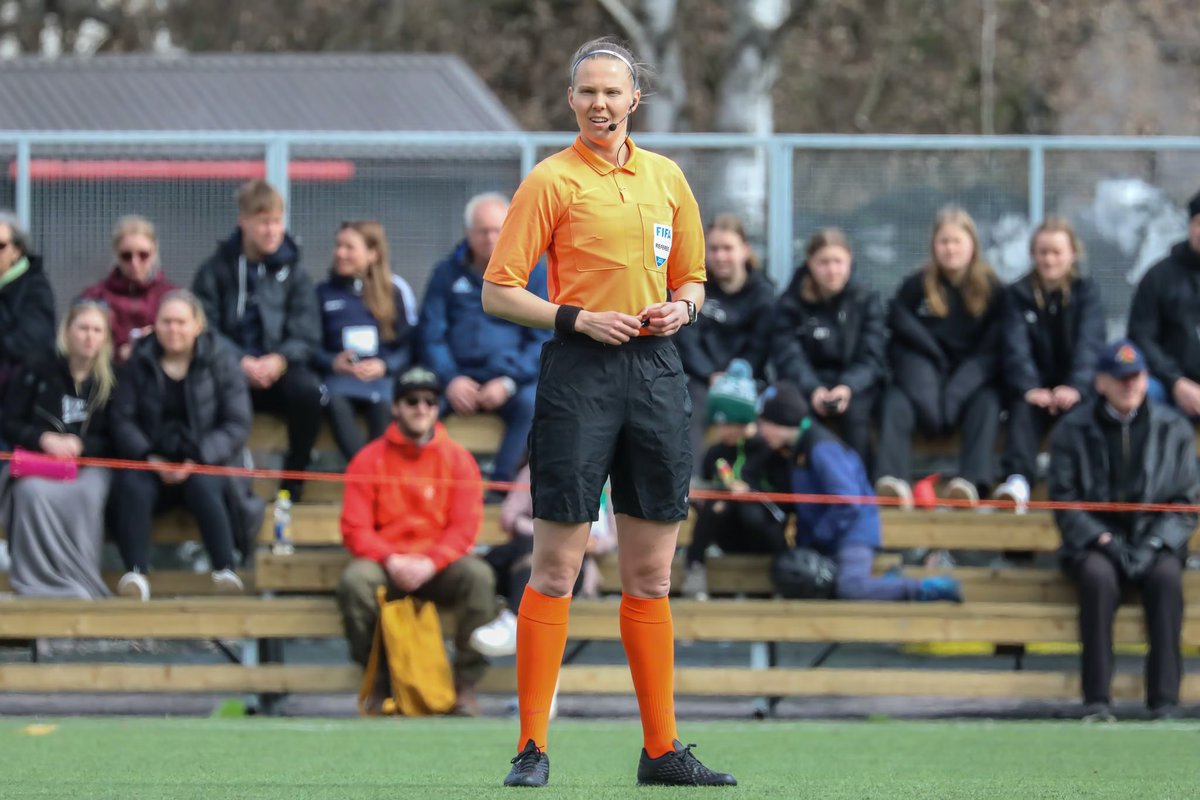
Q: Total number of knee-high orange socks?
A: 2